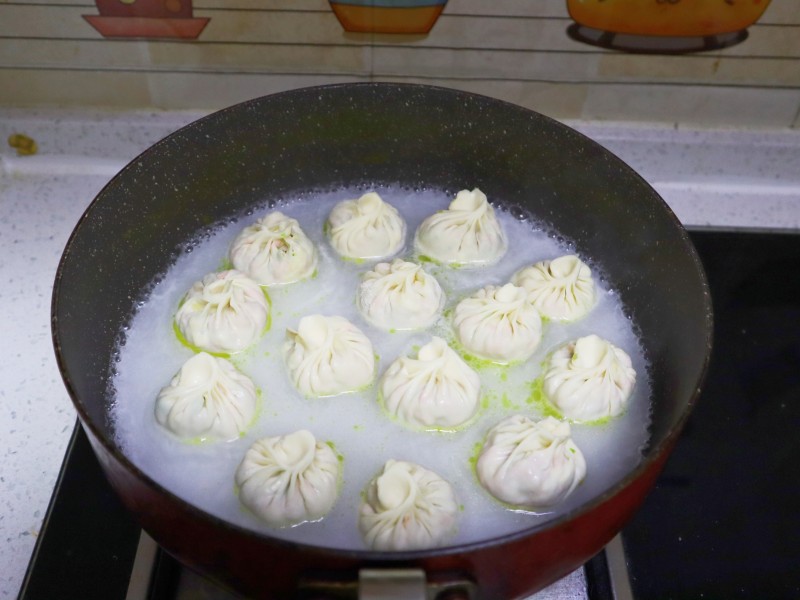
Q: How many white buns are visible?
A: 14